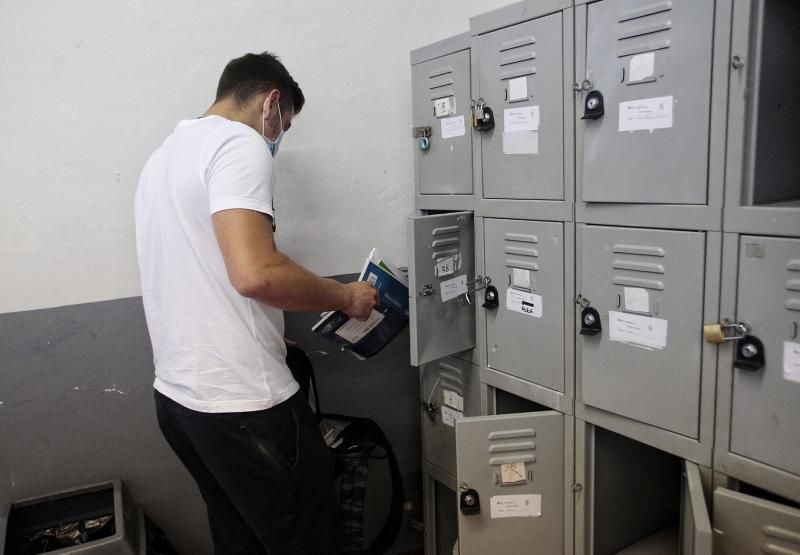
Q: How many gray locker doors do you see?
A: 11